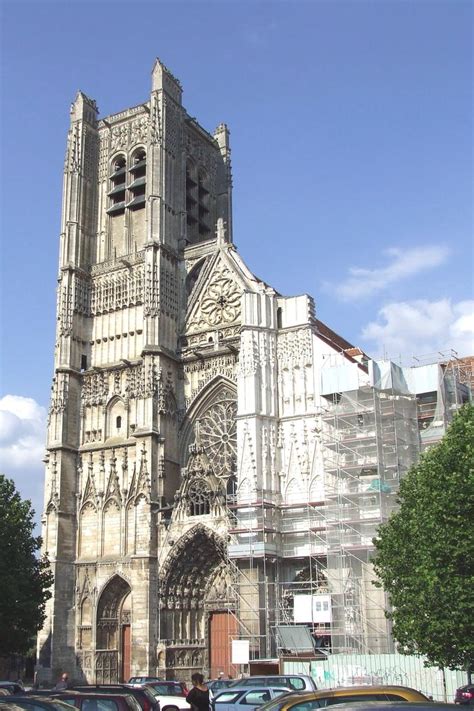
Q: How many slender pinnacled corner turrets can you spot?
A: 3